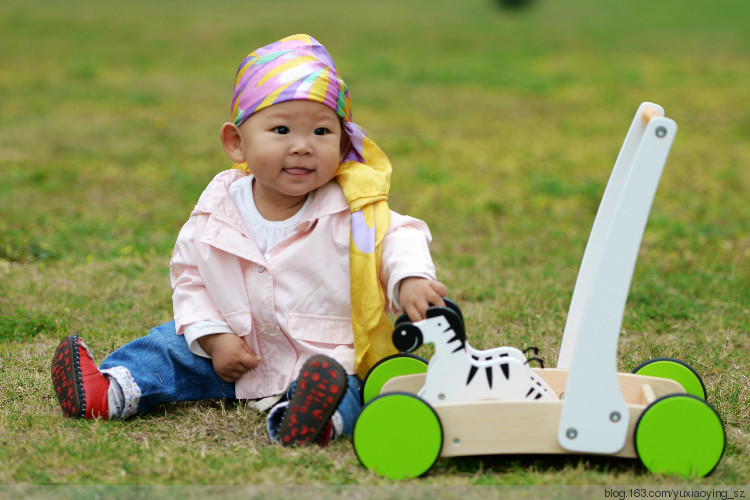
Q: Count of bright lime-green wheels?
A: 4